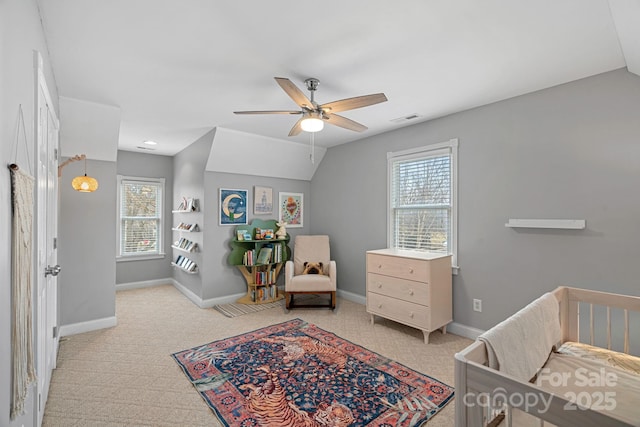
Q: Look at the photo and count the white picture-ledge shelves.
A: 5